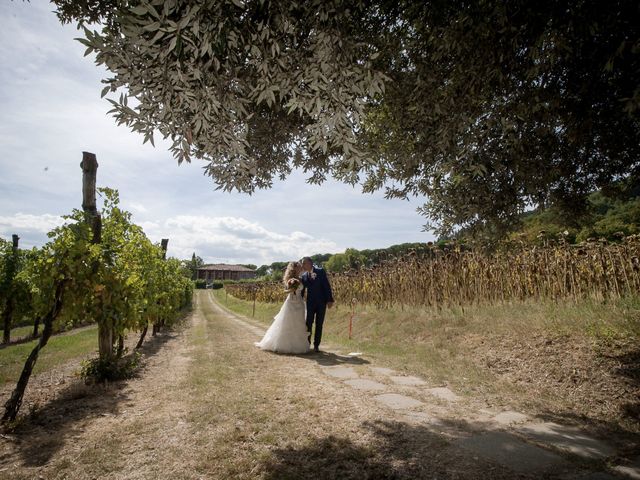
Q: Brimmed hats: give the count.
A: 0